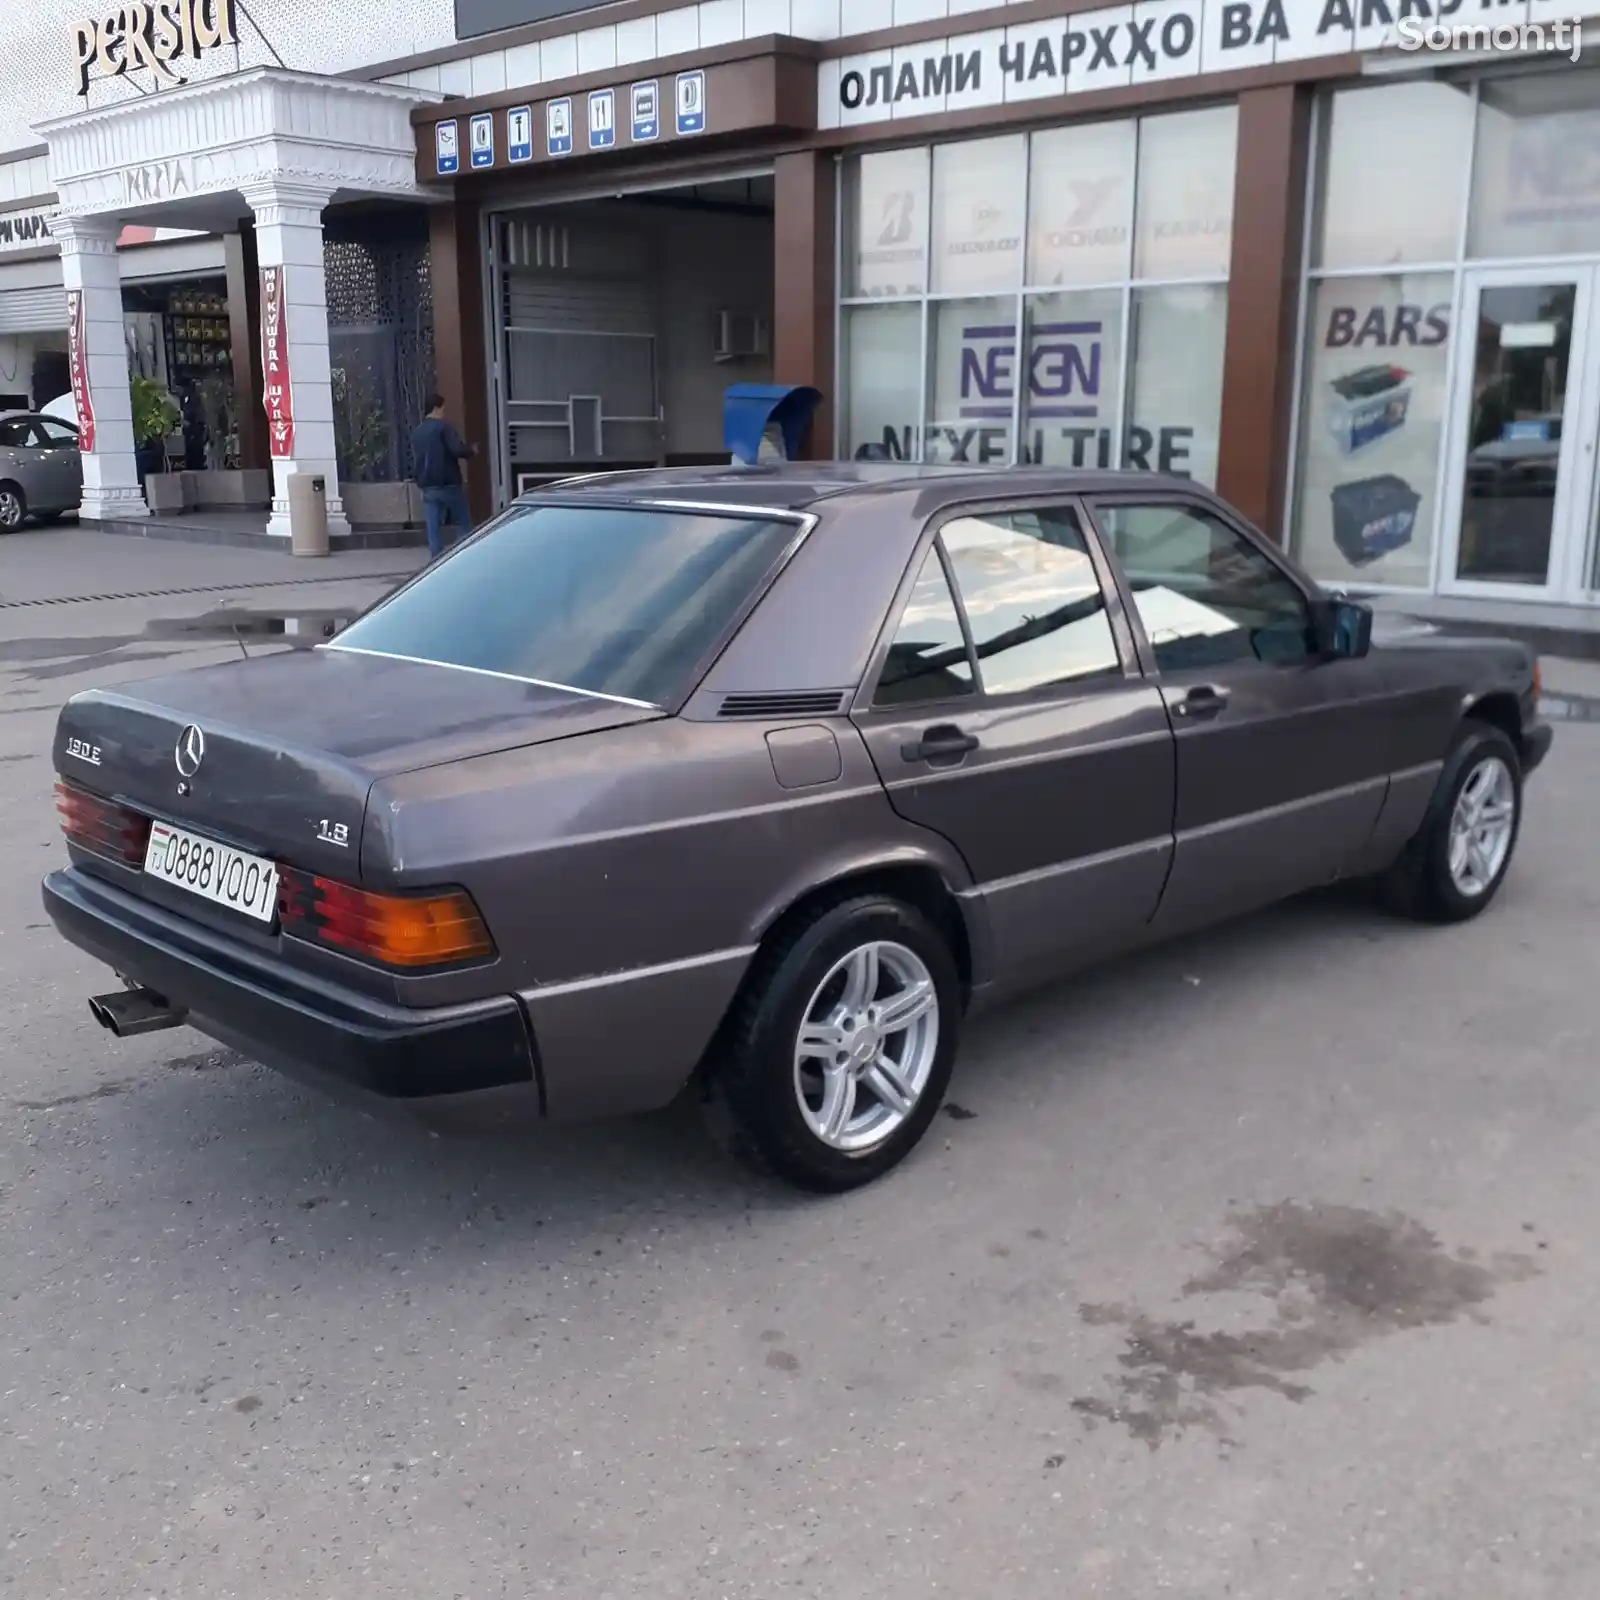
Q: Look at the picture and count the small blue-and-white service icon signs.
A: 7